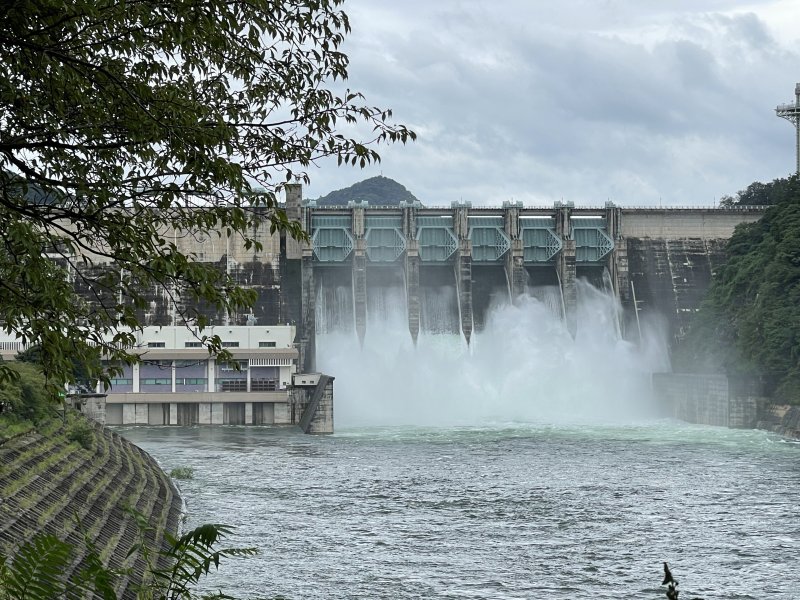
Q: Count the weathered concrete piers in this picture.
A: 7